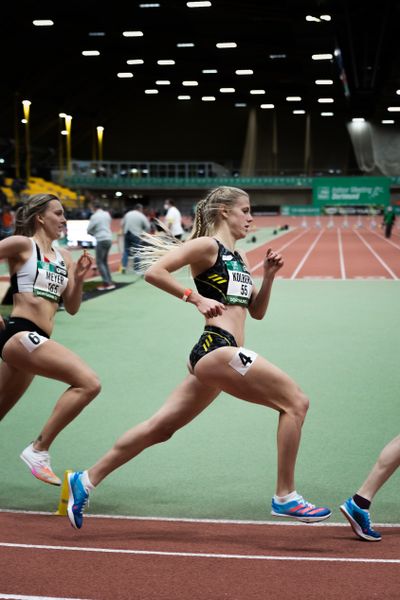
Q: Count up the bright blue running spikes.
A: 3